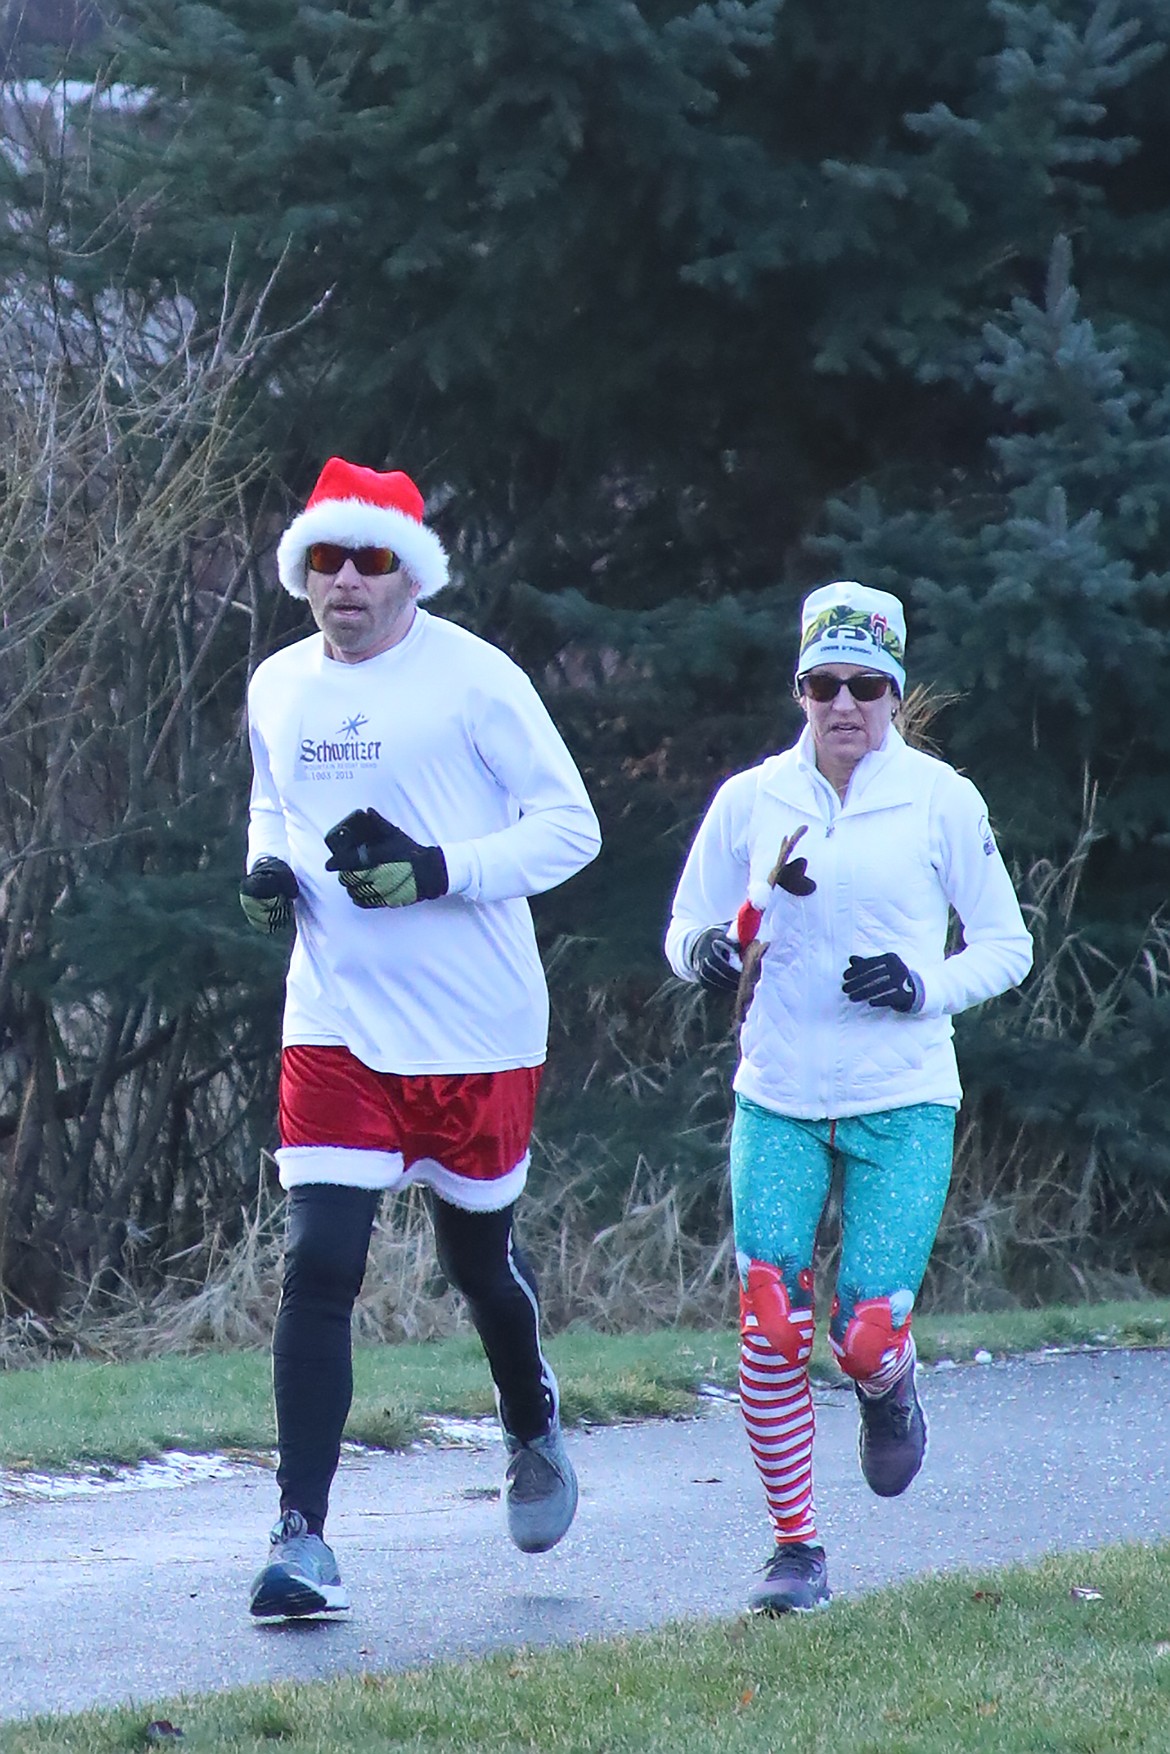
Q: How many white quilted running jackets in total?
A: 1